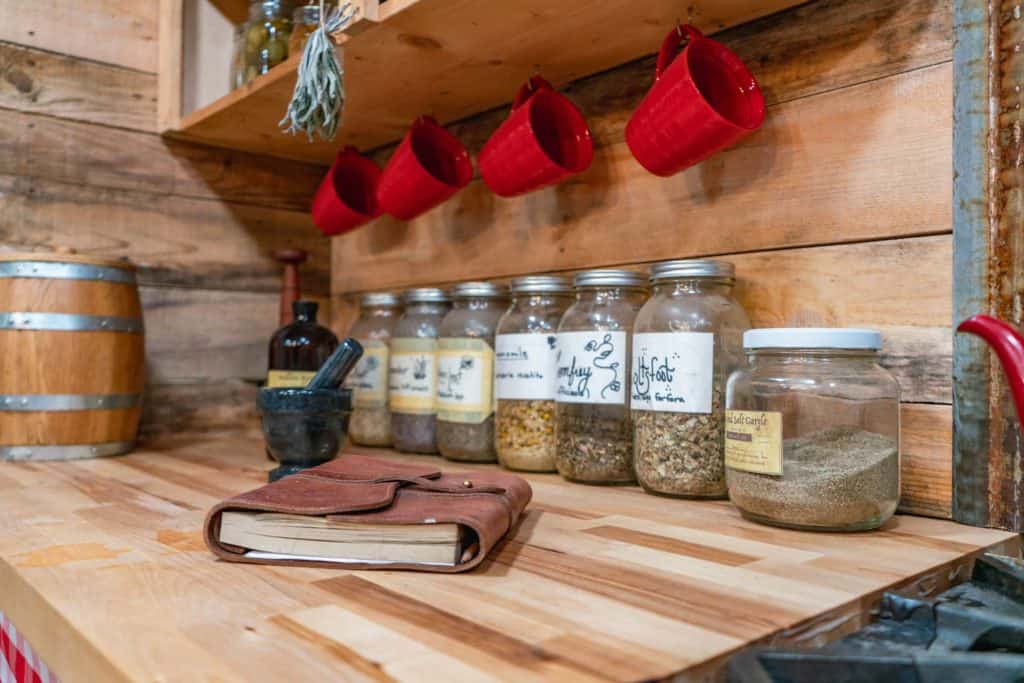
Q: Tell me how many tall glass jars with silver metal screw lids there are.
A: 6